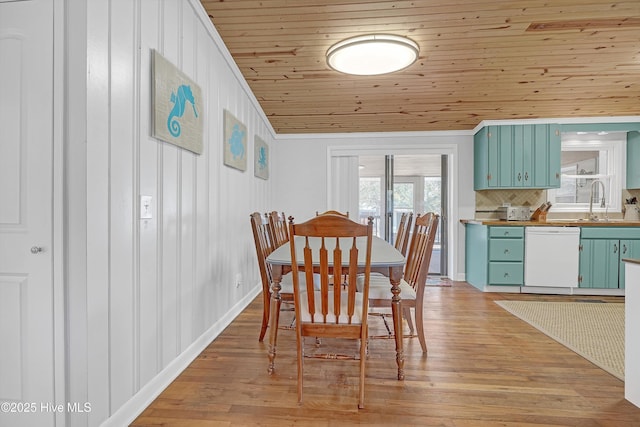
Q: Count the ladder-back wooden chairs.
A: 6